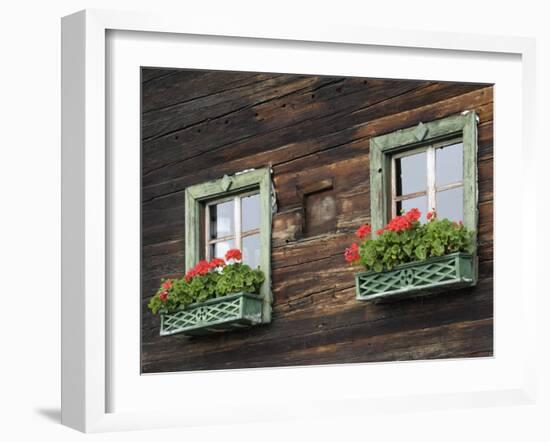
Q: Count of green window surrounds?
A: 2